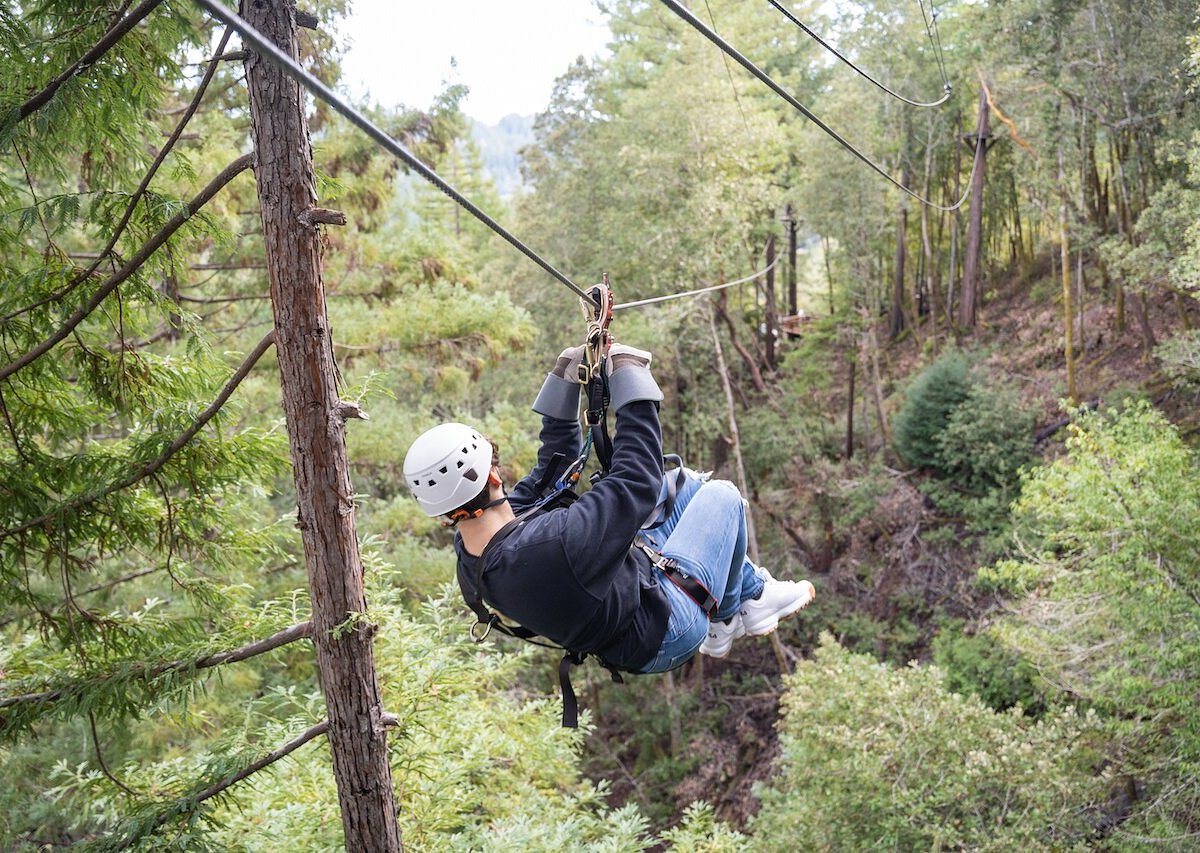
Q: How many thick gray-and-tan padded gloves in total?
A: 2